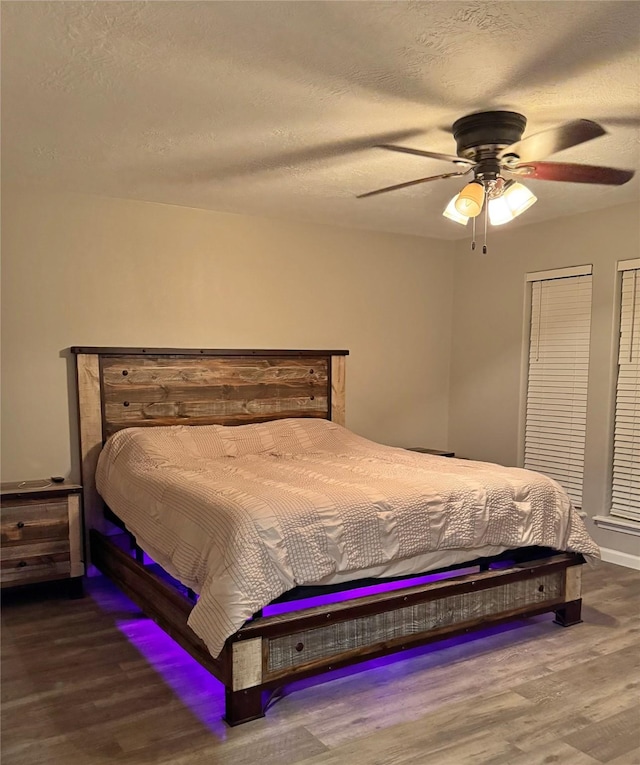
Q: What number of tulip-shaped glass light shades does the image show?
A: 4